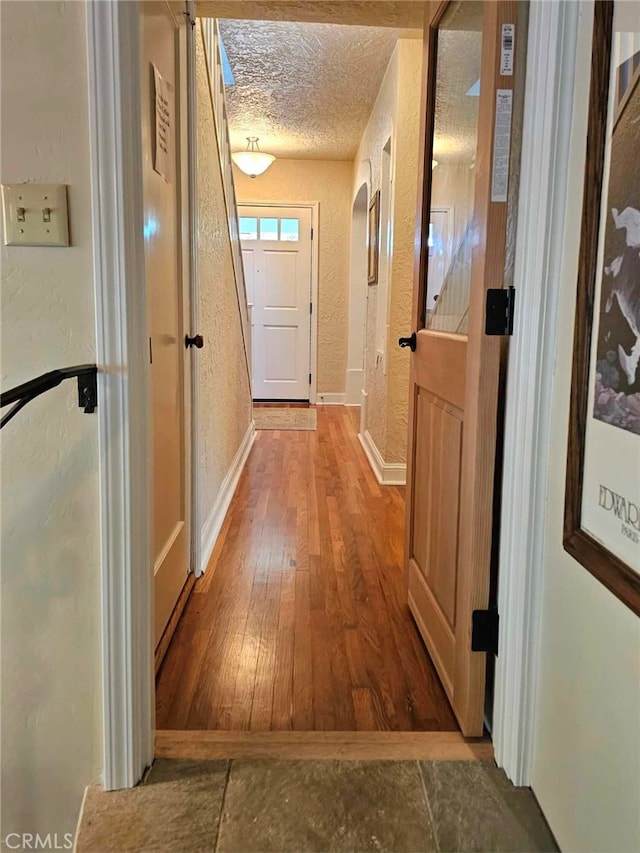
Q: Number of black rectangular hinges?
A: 2